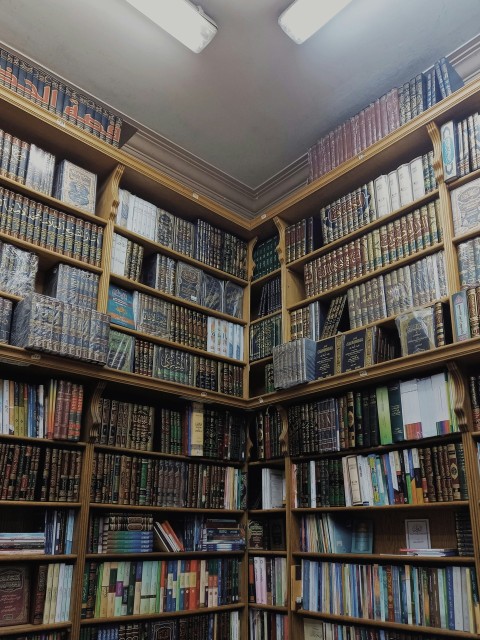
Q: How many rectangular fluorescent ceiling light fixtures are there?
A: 2